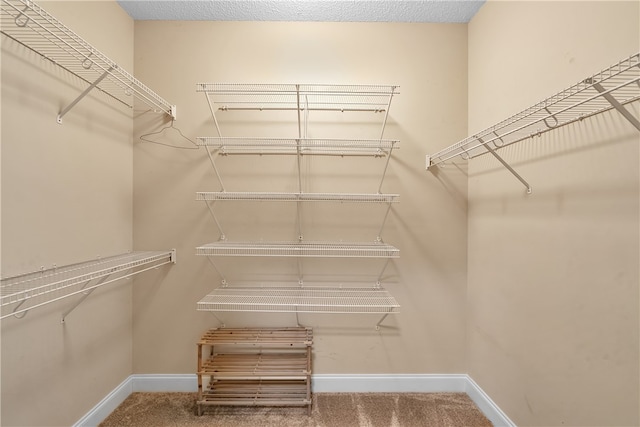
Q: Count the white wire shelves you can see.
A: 8